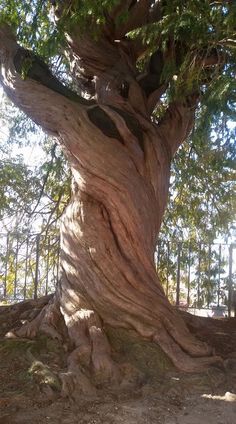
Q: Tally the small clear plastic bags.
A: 0